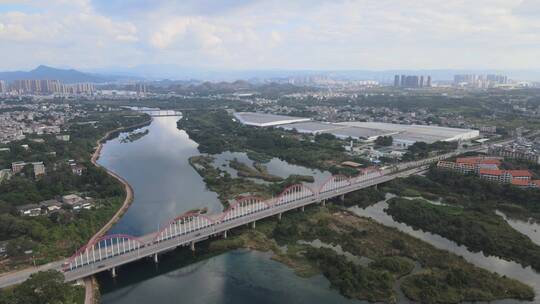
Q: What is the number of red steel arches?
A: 6